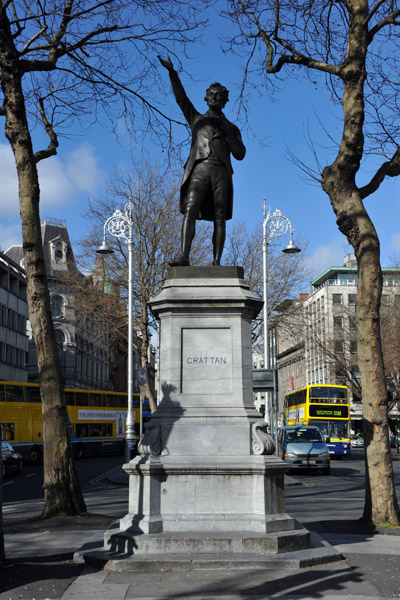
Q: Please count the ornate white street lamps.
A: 2